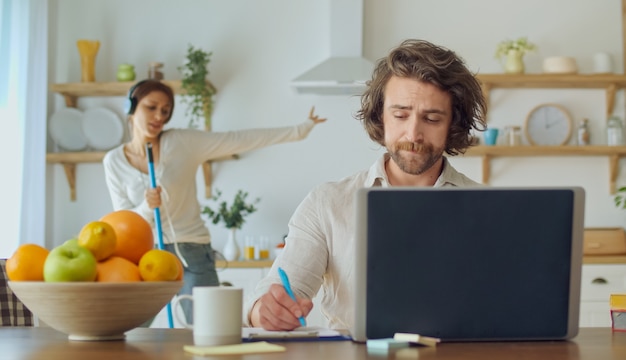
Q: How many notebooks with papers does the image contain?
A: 1